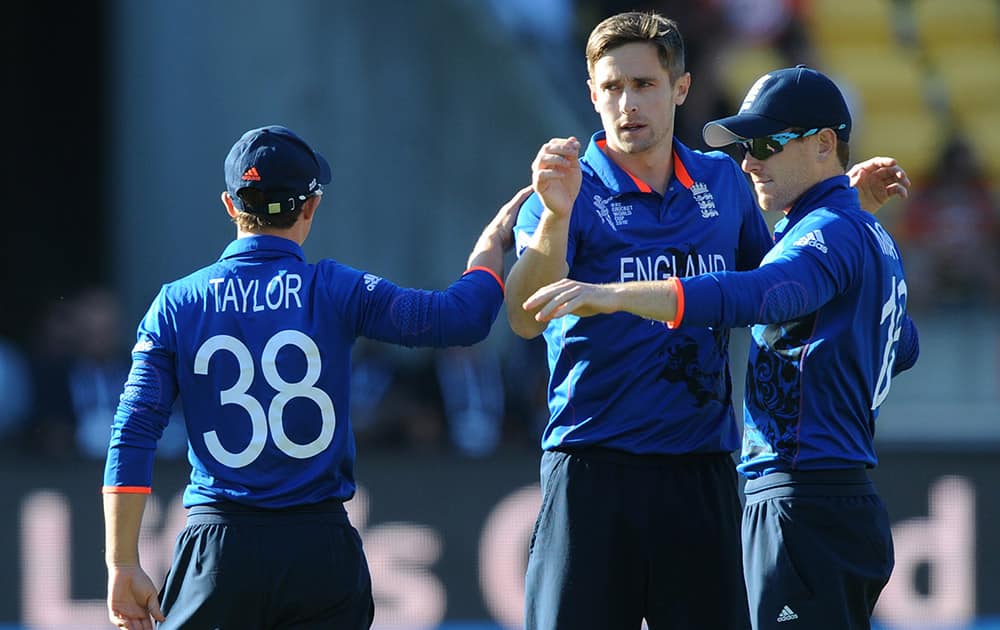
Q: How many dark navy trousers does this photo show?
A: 3